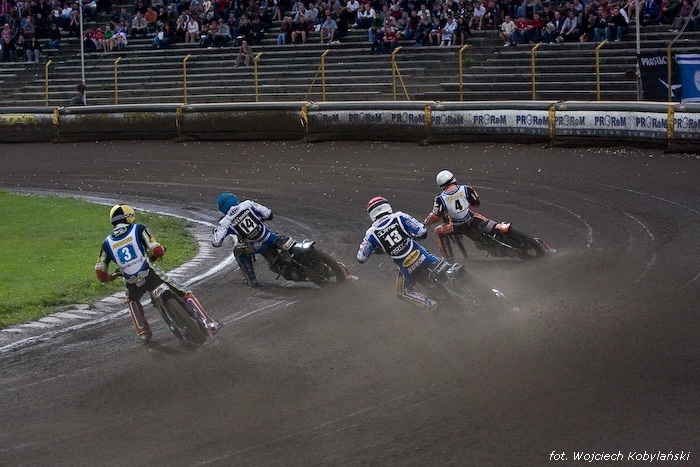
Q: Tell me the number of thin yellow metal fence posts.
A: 10